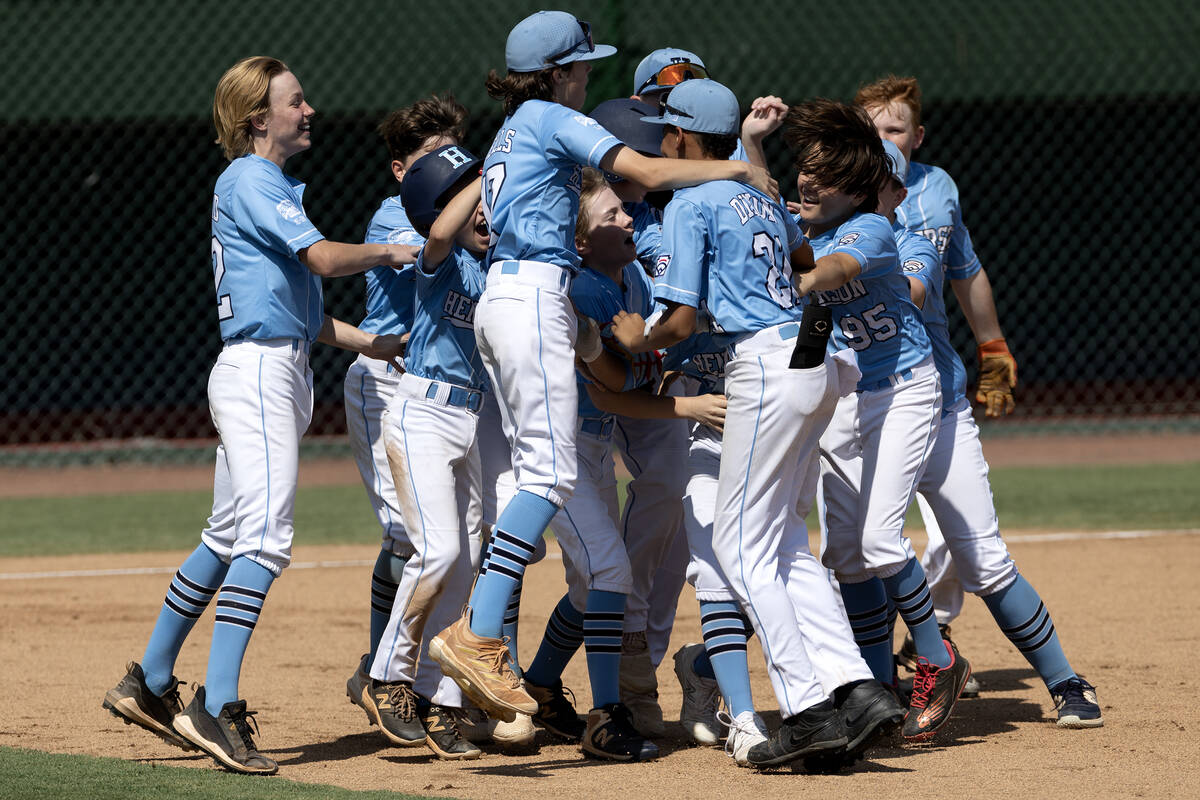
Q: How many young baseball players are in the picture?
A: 11